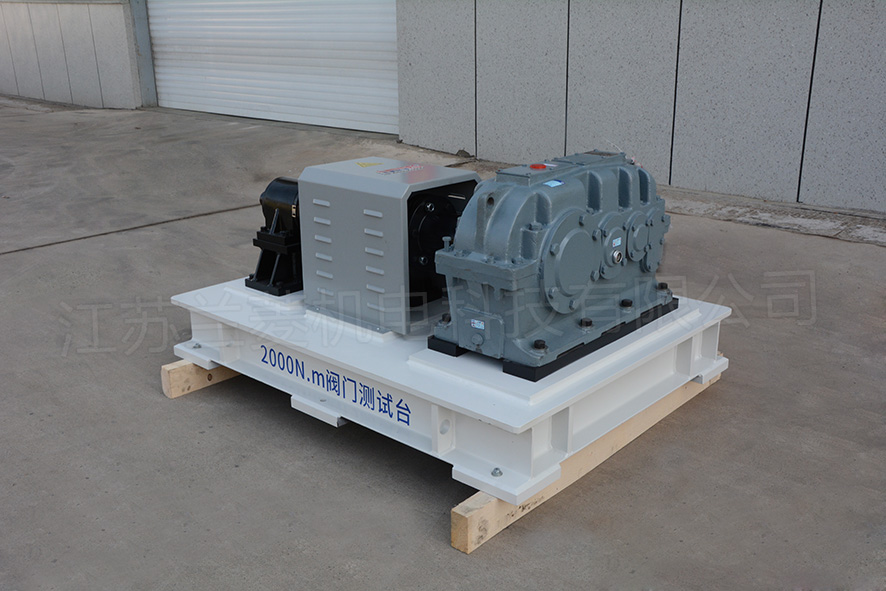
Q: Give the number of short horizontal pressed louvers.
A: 12